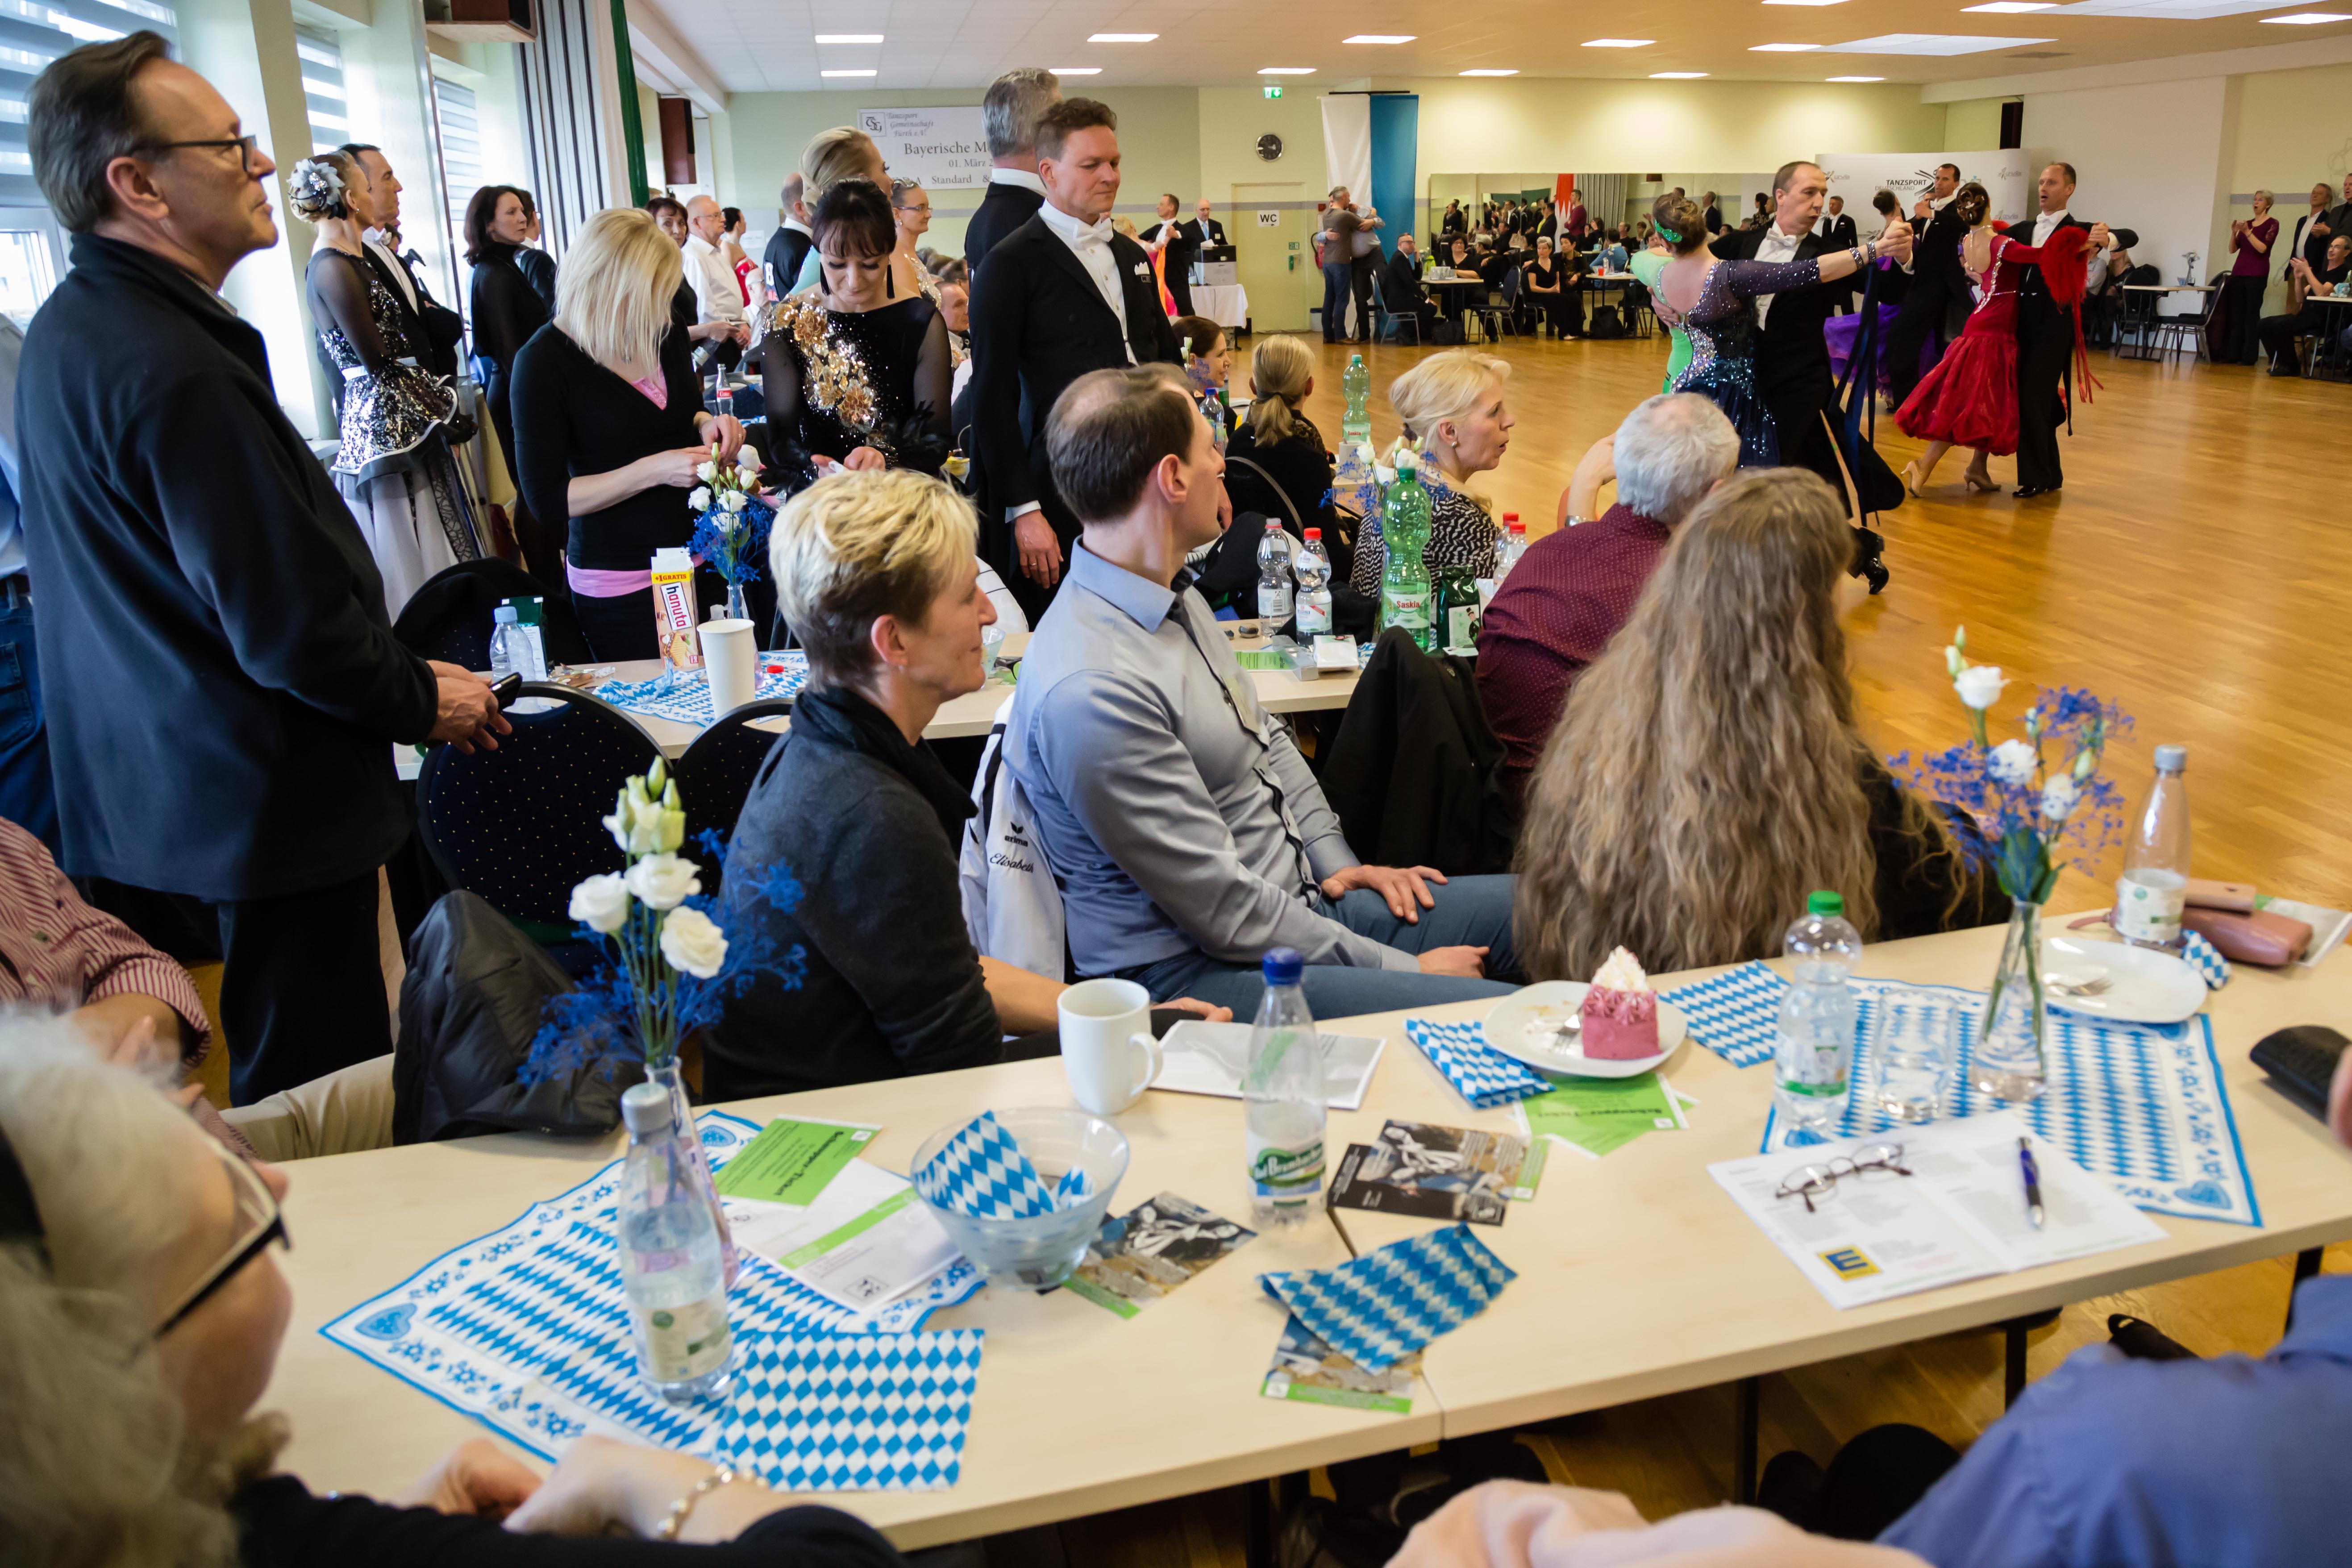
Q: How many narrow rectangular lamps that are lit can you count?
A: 14